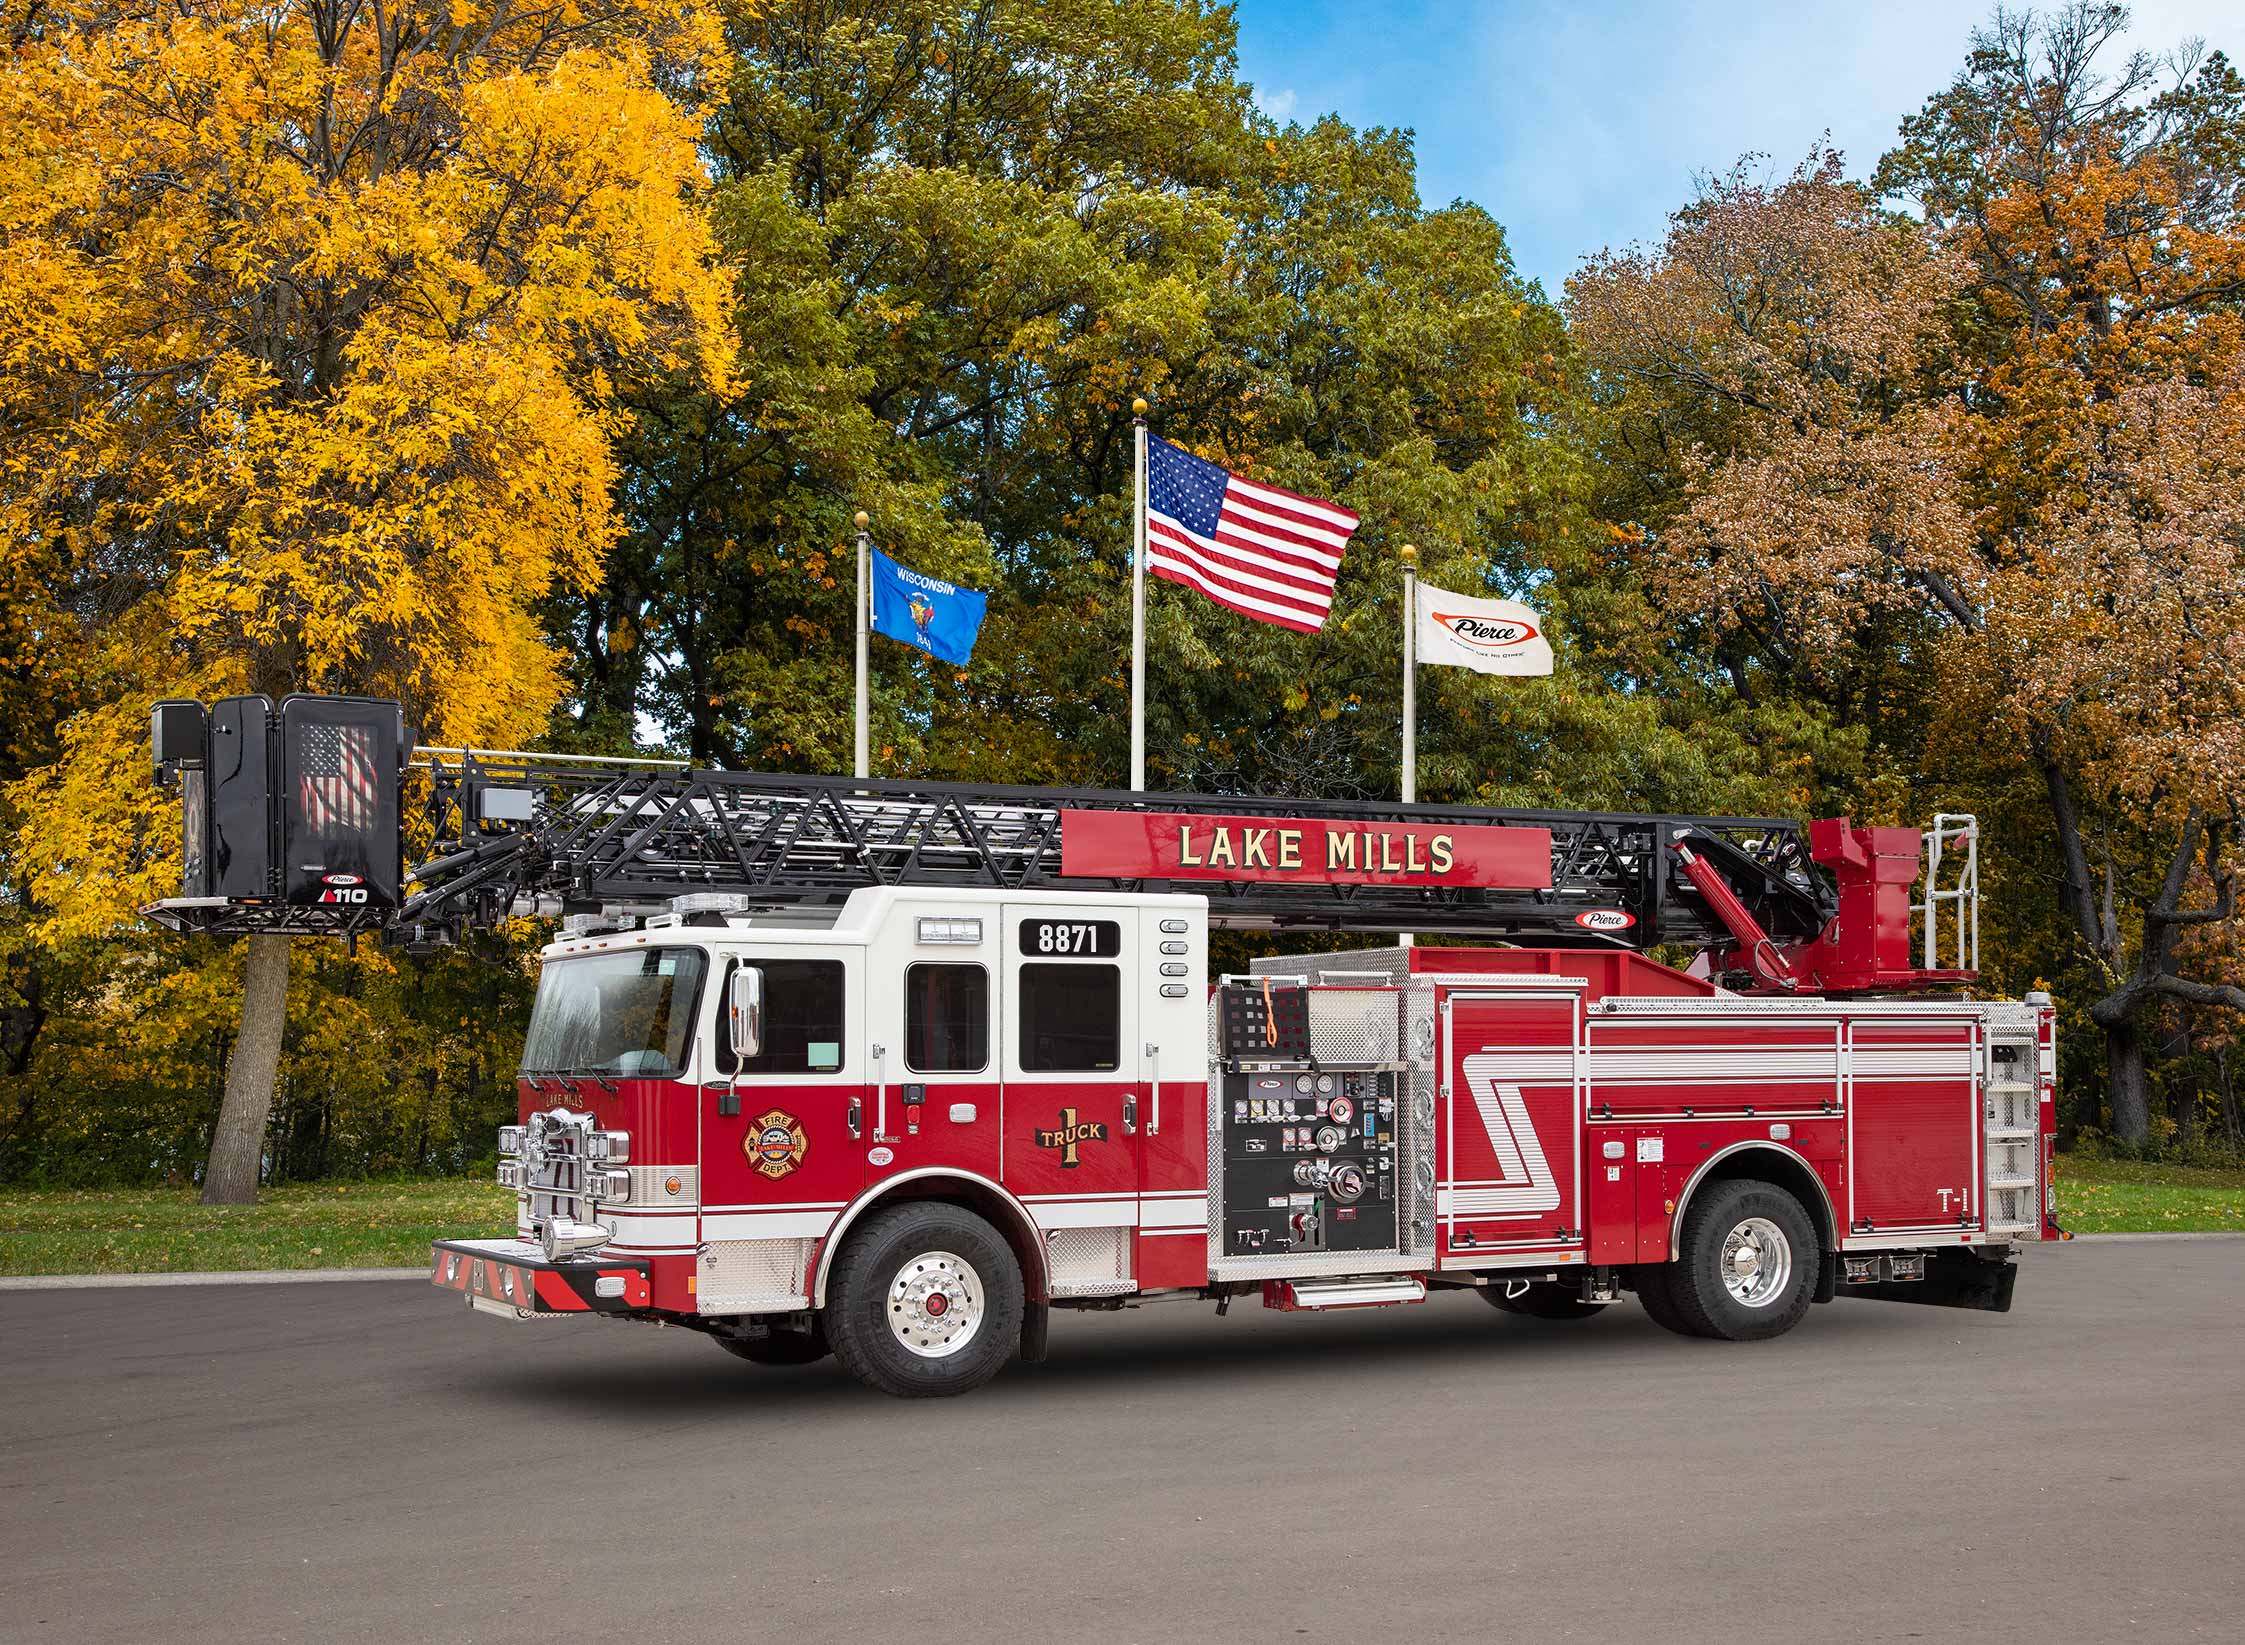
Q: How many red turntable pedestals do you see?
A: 1